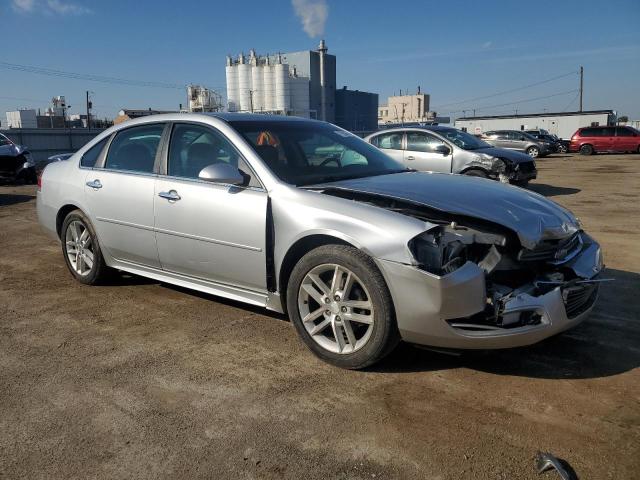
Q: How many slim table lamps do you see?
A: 0